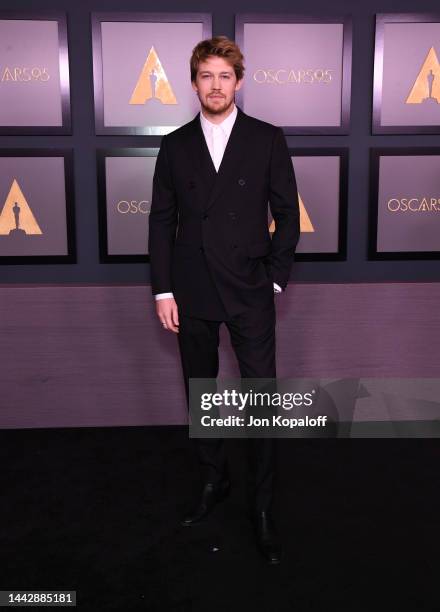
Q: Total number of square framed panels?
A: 8